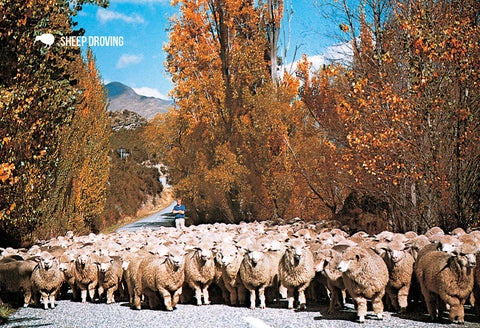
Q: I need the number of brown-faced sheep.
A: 0